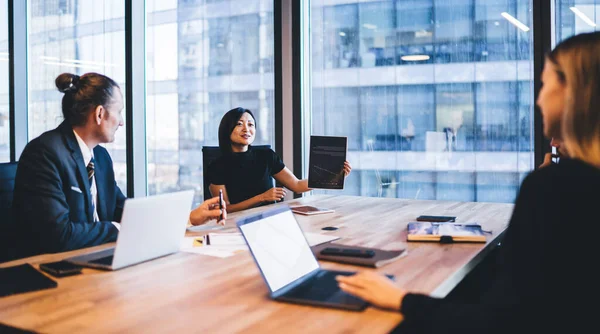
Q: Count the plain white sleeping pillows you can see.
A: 0